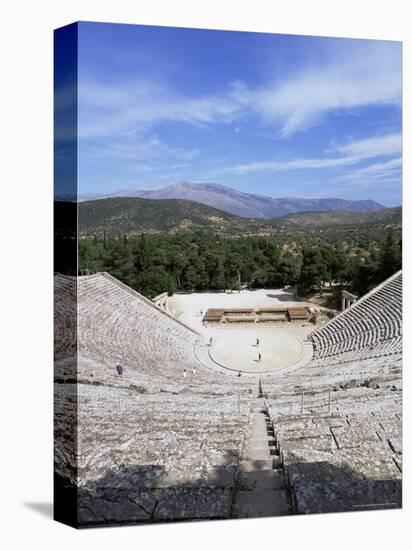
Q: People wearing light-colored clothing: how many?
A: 2